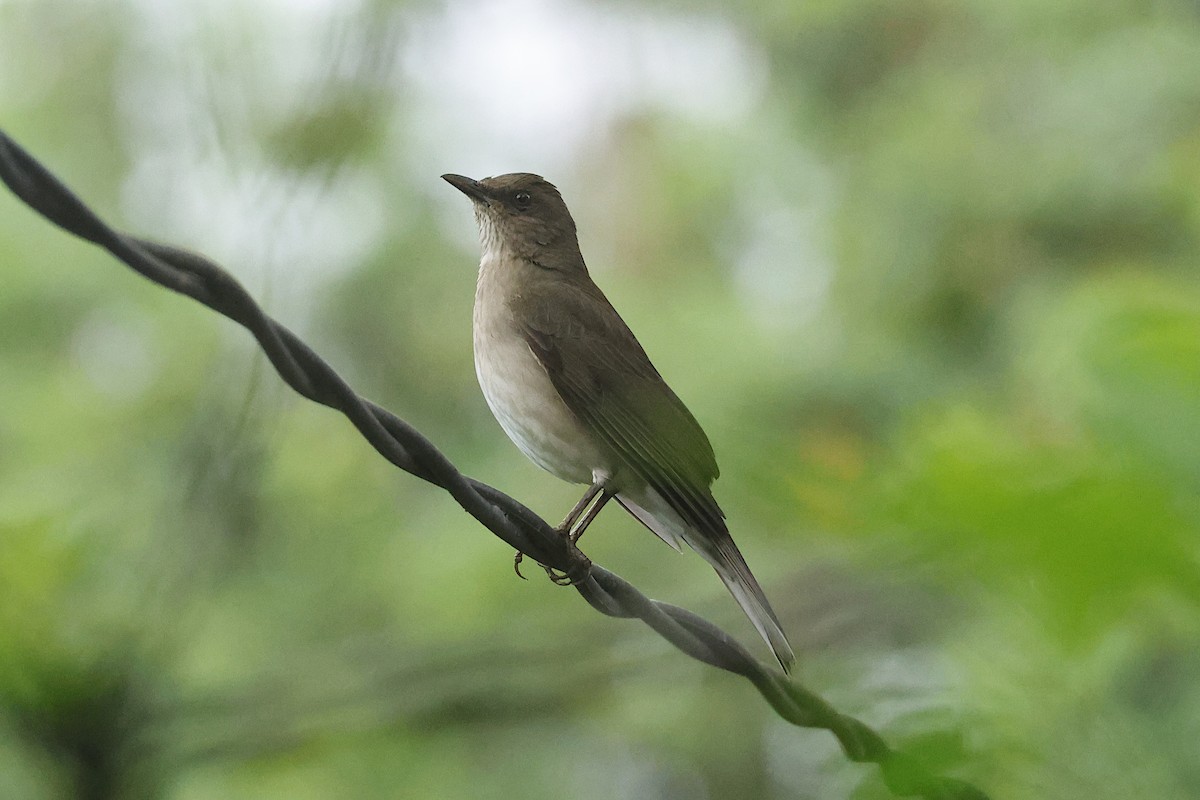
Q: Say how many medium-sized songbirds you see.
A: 1